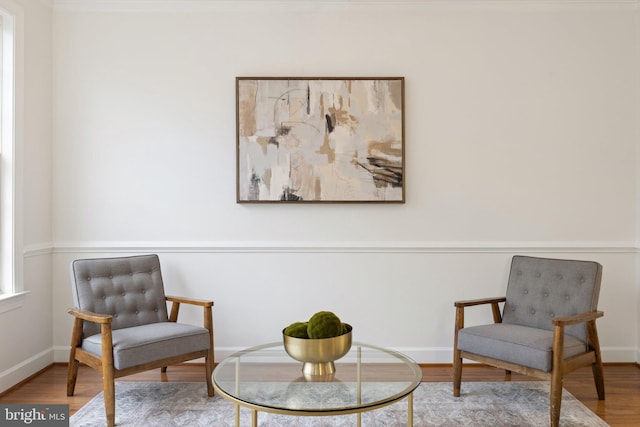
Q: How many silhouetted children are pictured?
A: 0